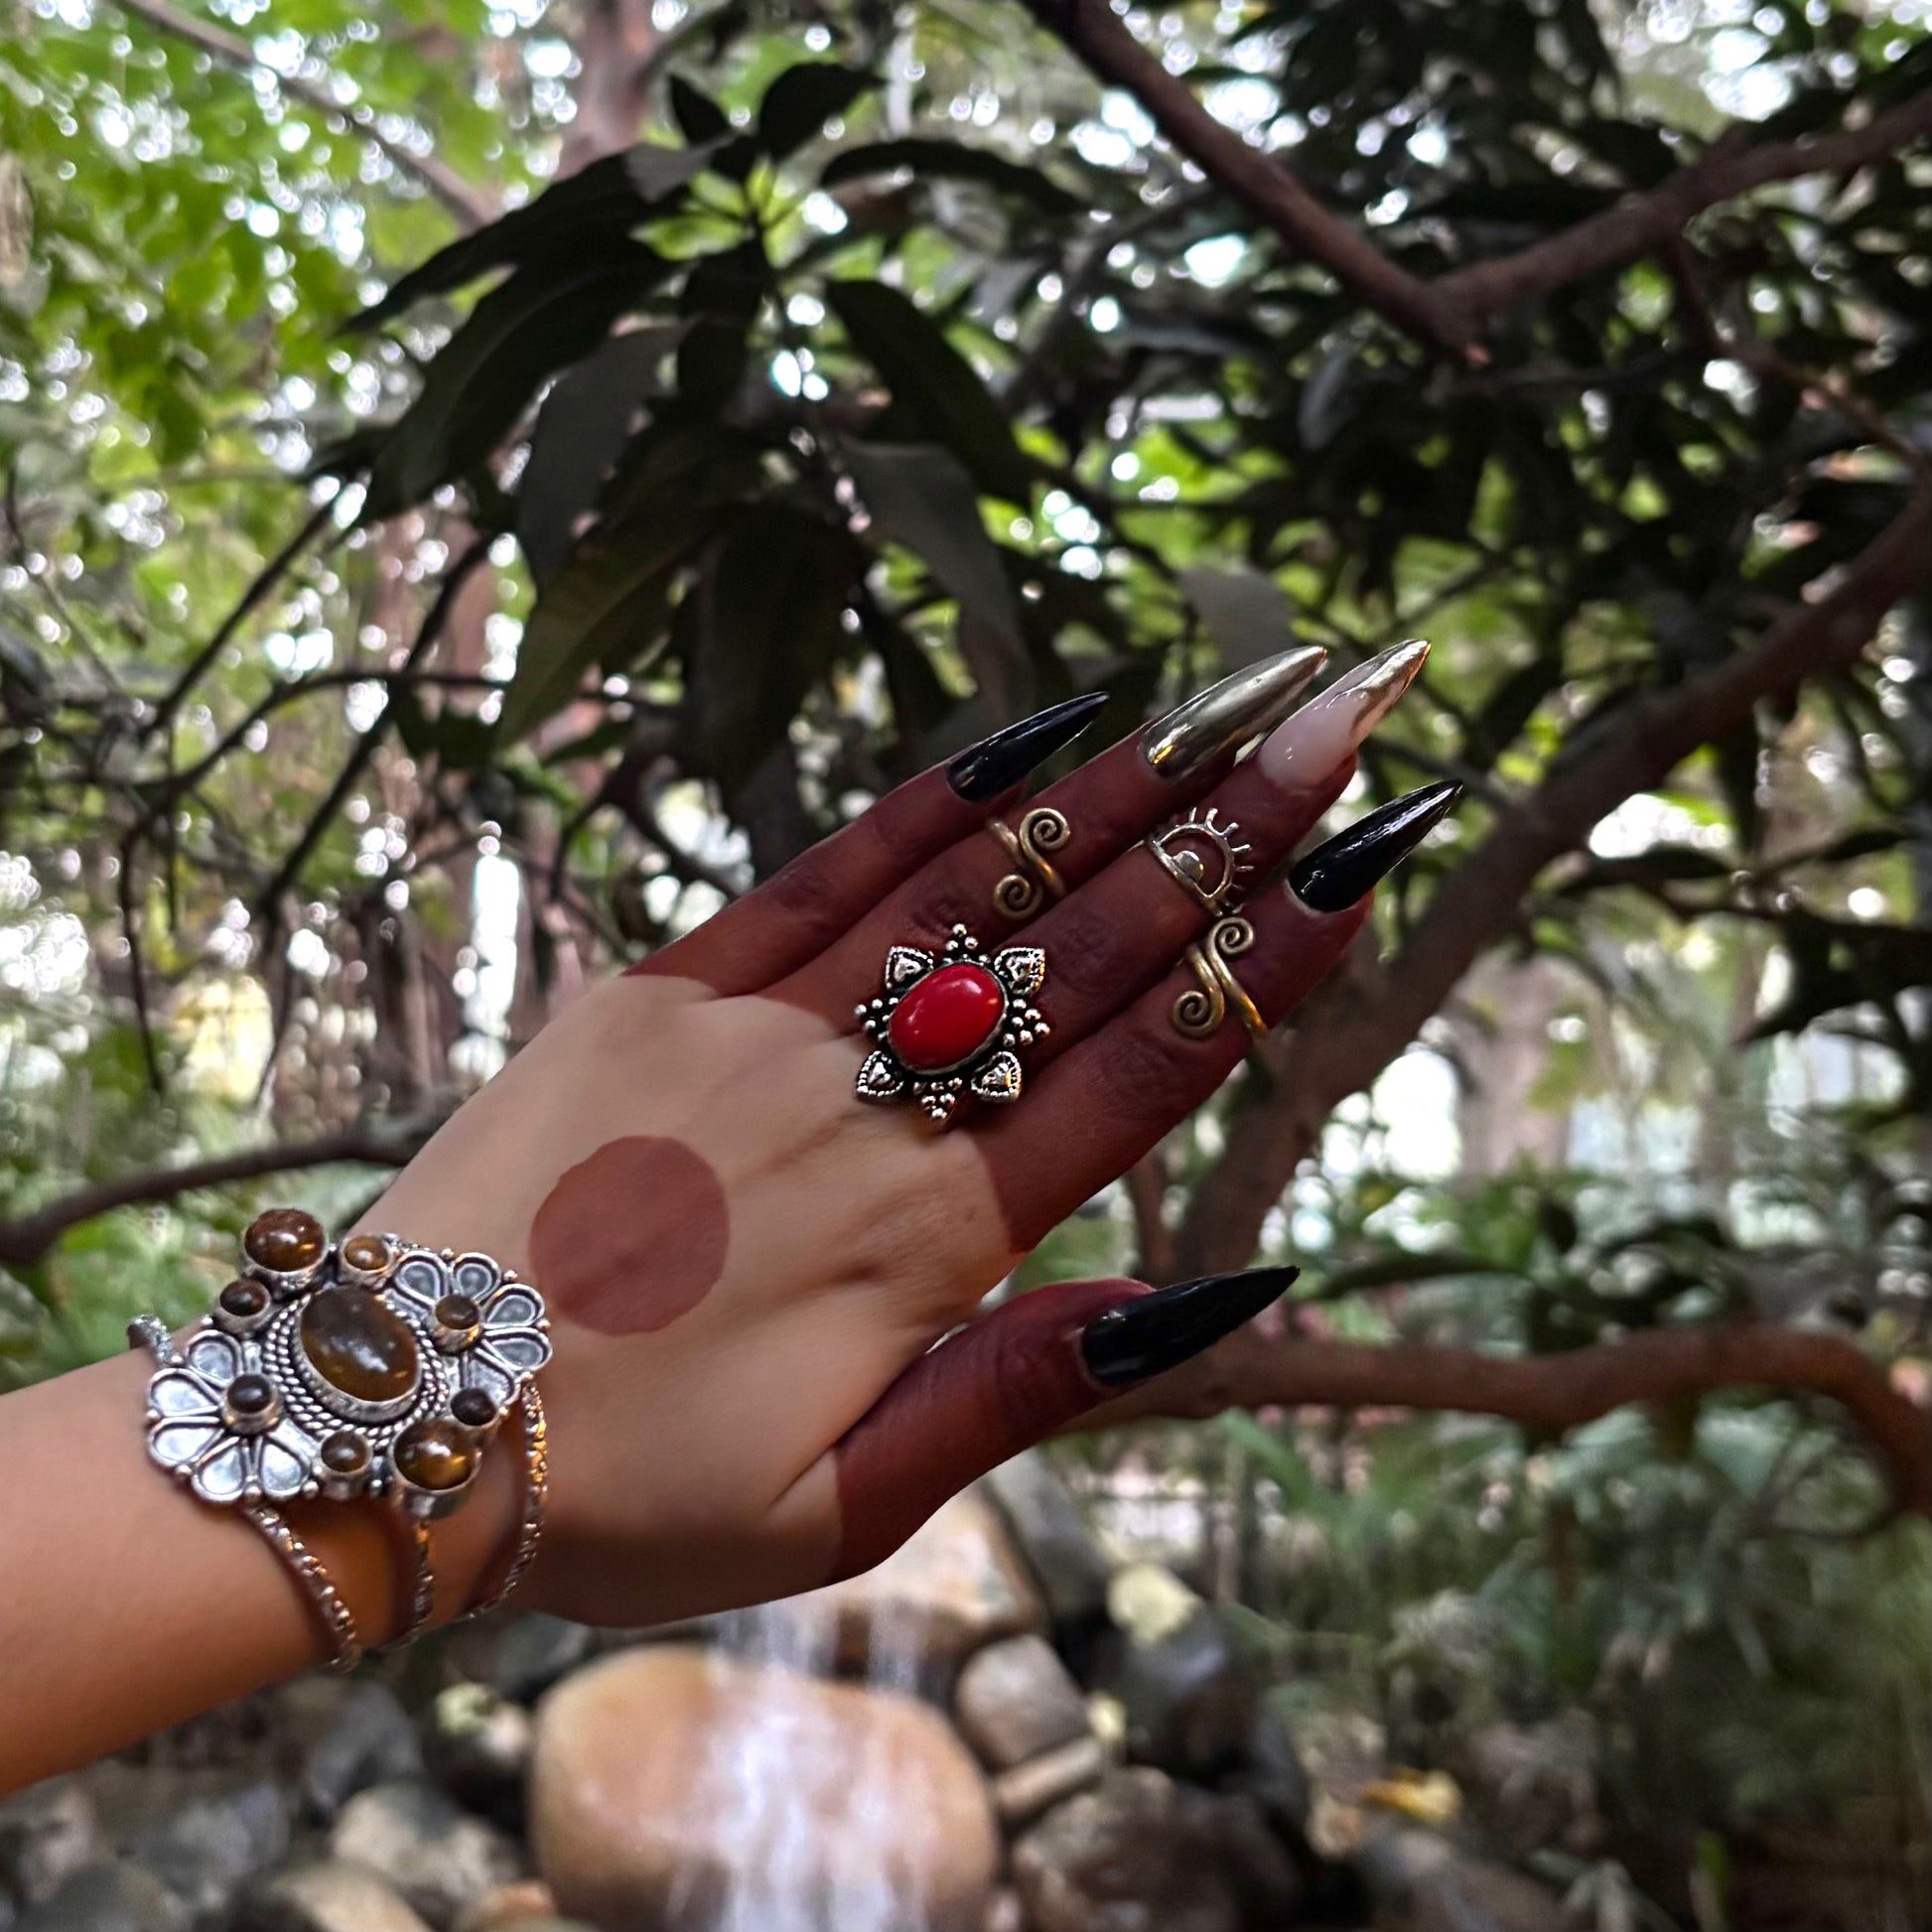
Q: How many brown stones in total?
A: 9